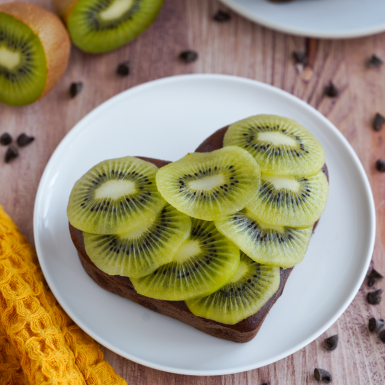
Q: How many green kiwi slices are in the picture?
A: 8